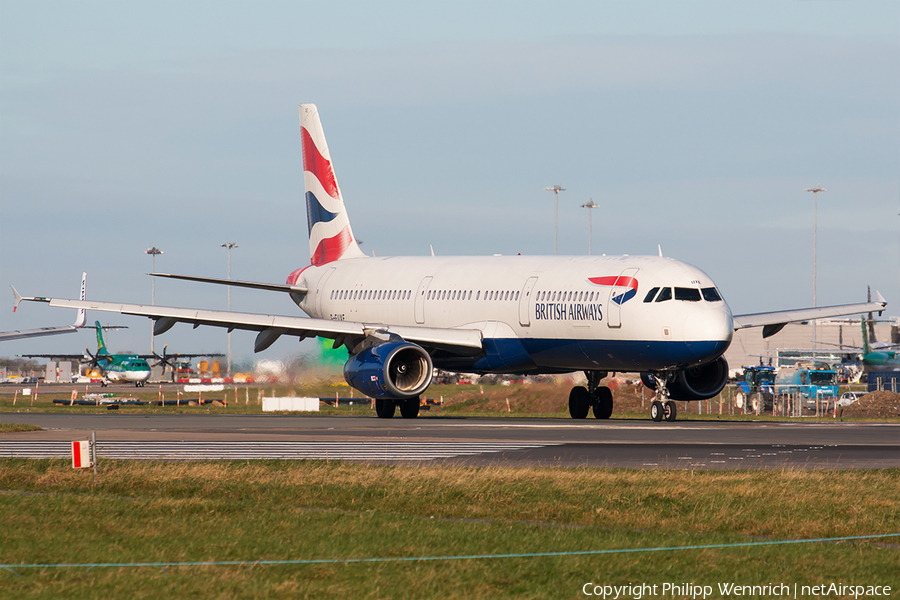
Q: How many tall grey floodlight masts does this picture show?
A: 5